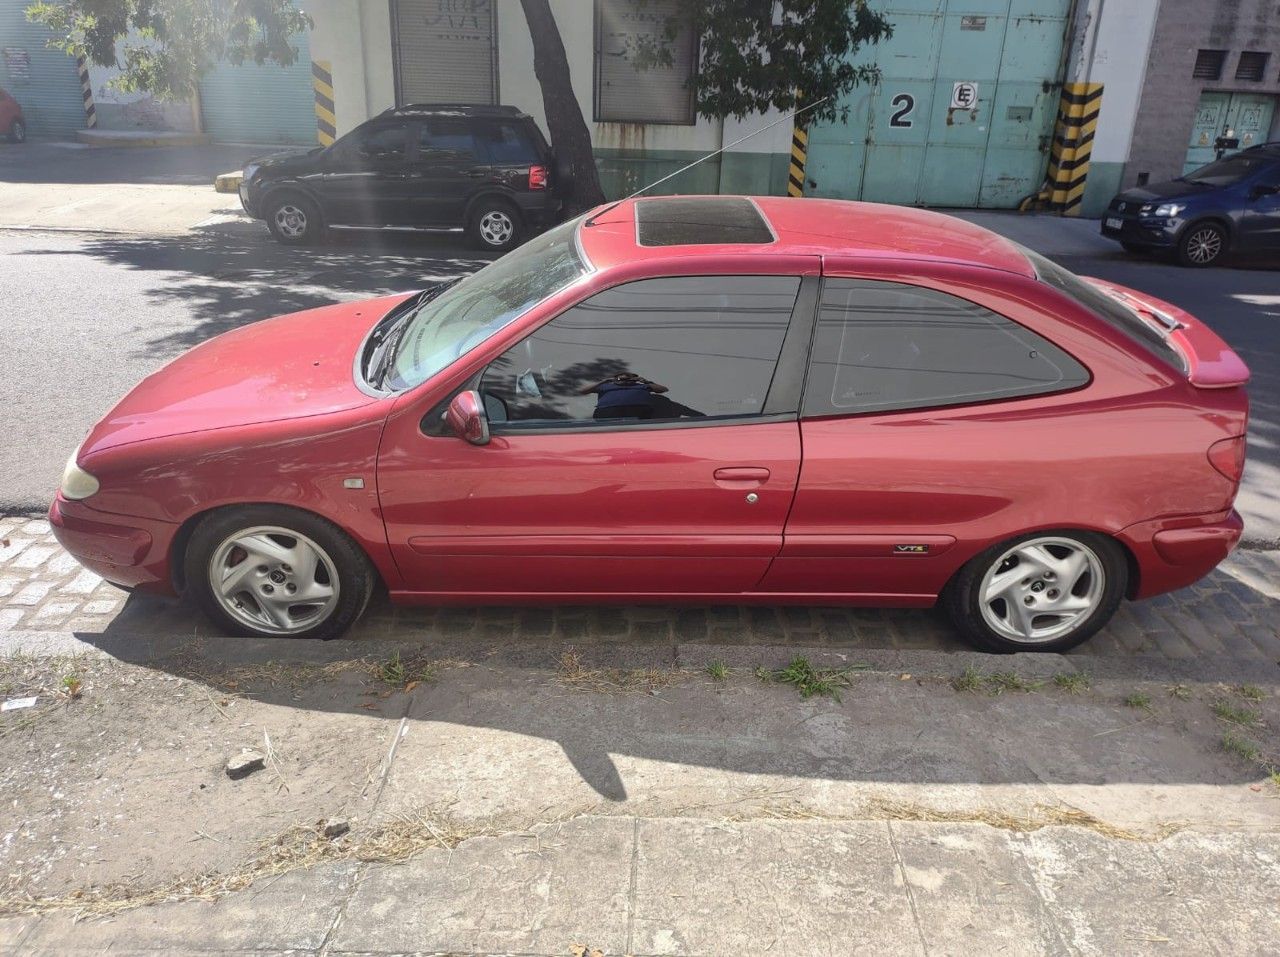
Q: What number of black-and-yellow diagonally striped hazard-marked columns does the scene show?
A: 4